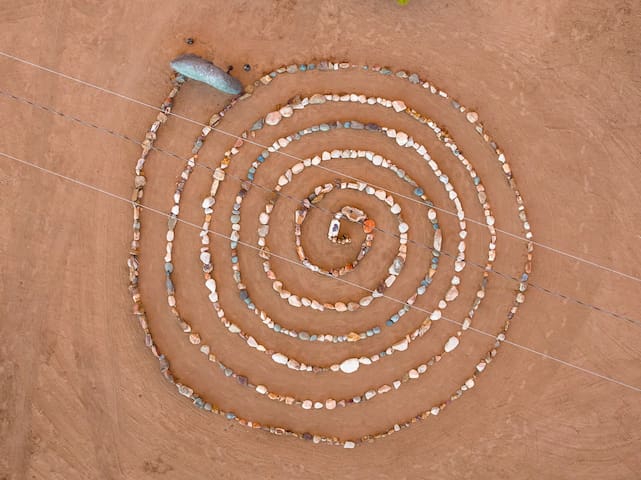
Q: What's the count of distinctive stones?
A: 1